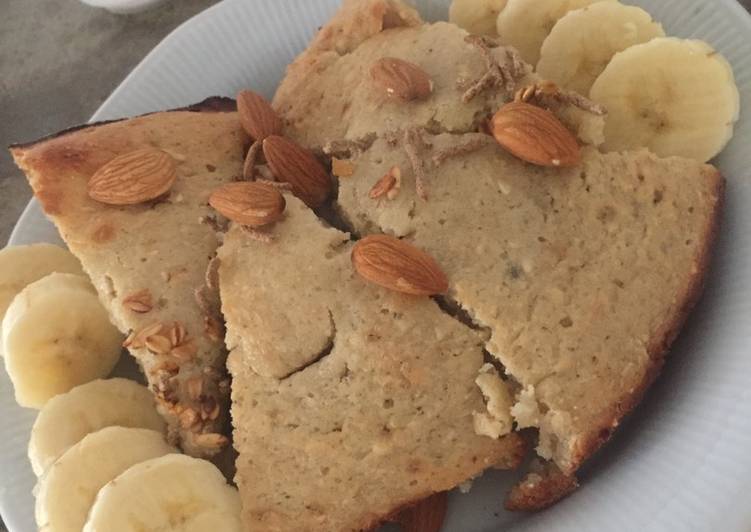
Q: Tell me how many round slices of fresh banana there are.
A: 9